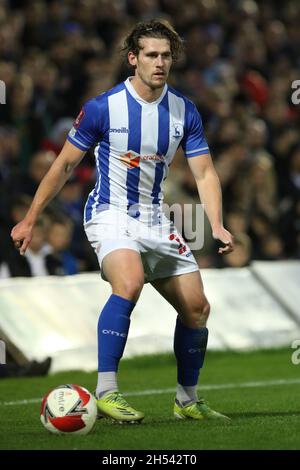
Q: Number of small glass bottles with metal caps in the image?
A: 0